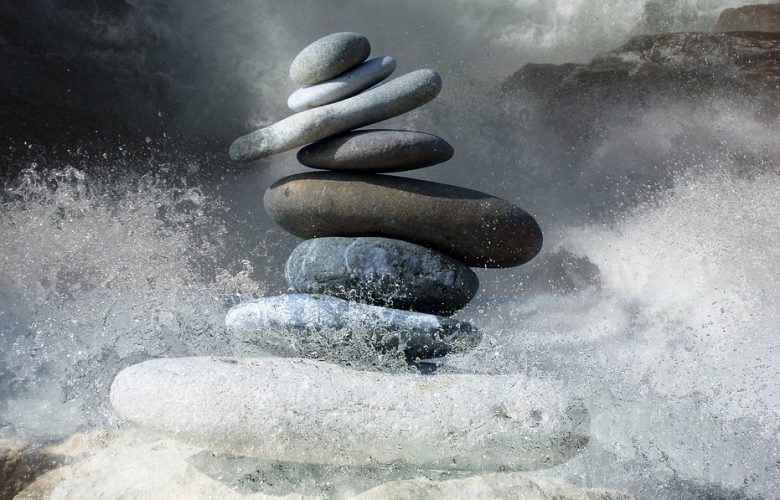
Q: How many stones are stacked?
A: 8